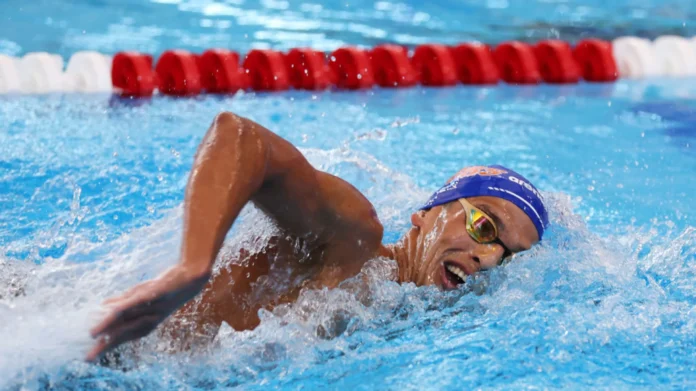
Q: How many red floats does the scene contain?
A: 12